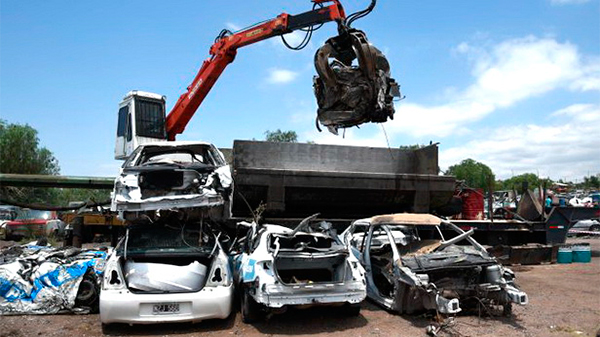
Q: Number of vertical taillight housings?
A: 2